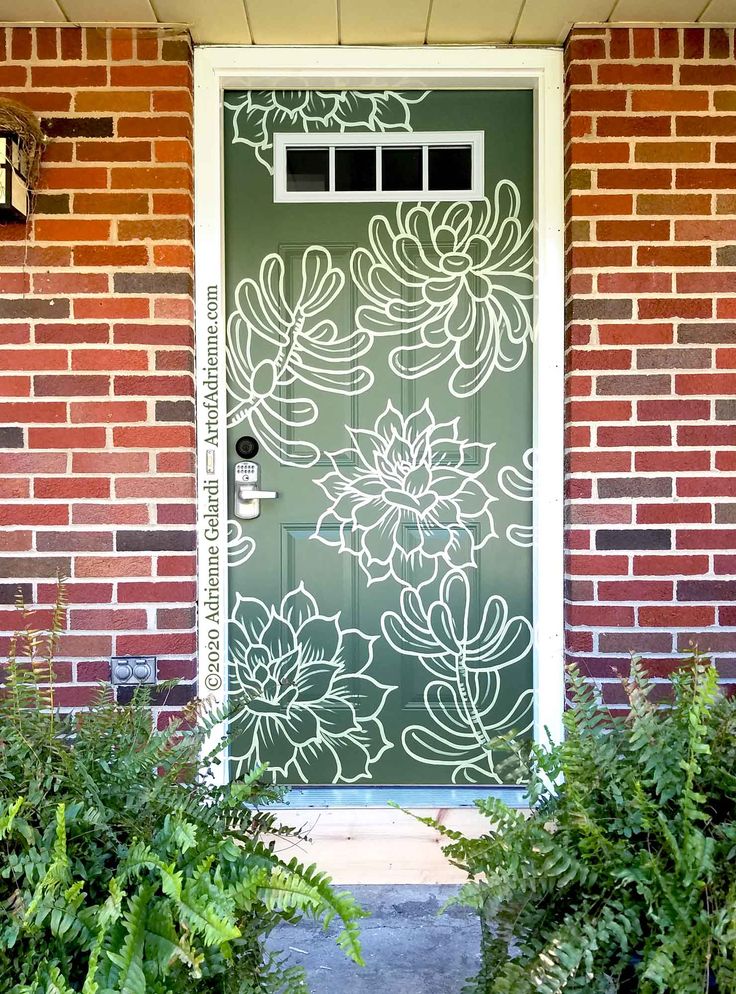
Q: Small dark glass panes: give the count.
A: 4